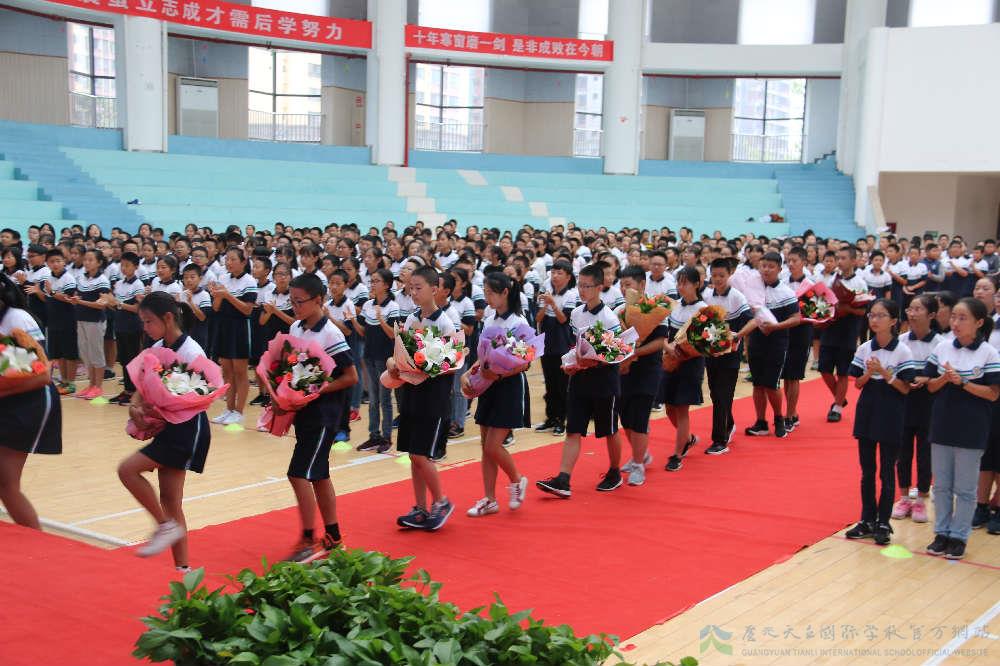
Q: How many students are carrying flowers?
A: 12